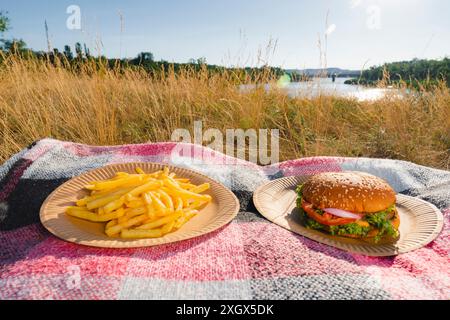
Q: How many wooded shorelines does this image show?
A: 2